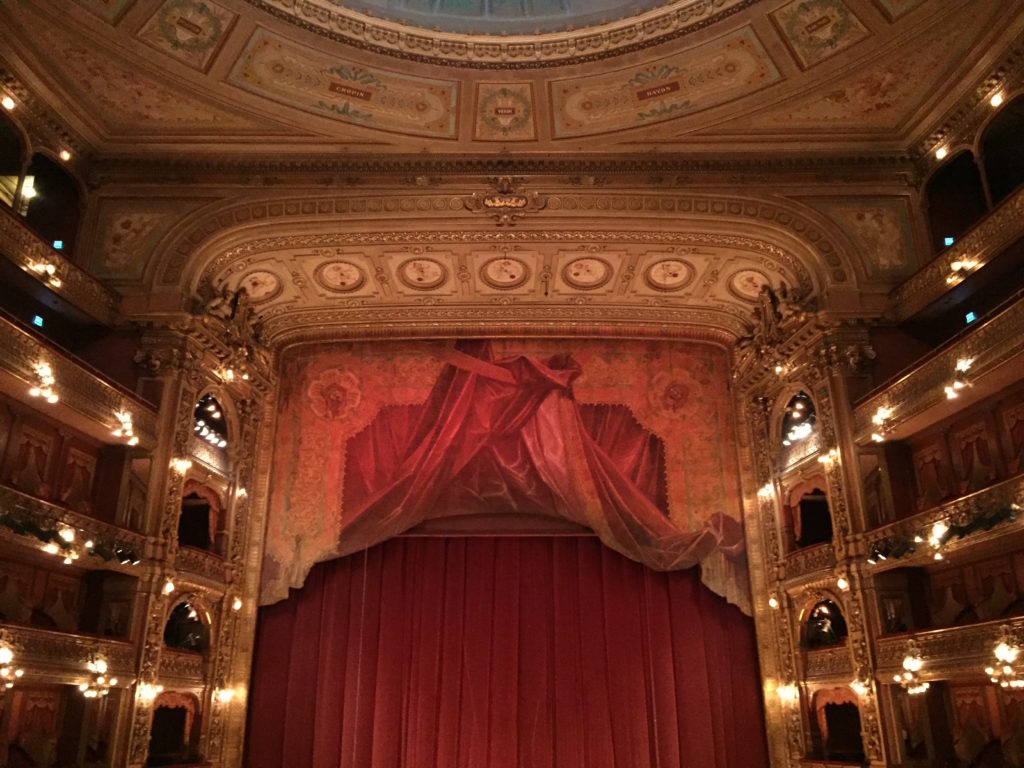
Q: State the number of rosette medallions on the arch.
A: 7